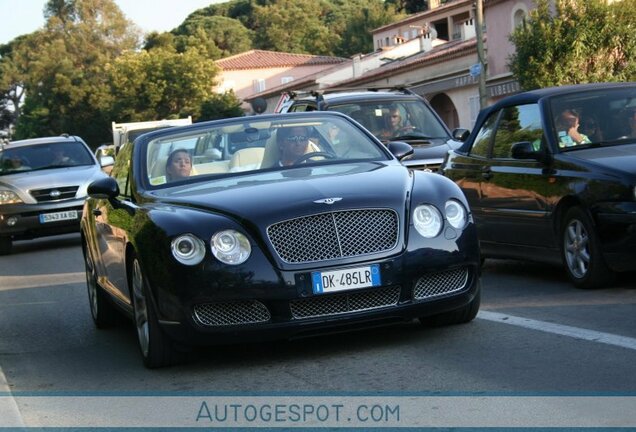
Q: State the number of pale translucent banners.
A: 1